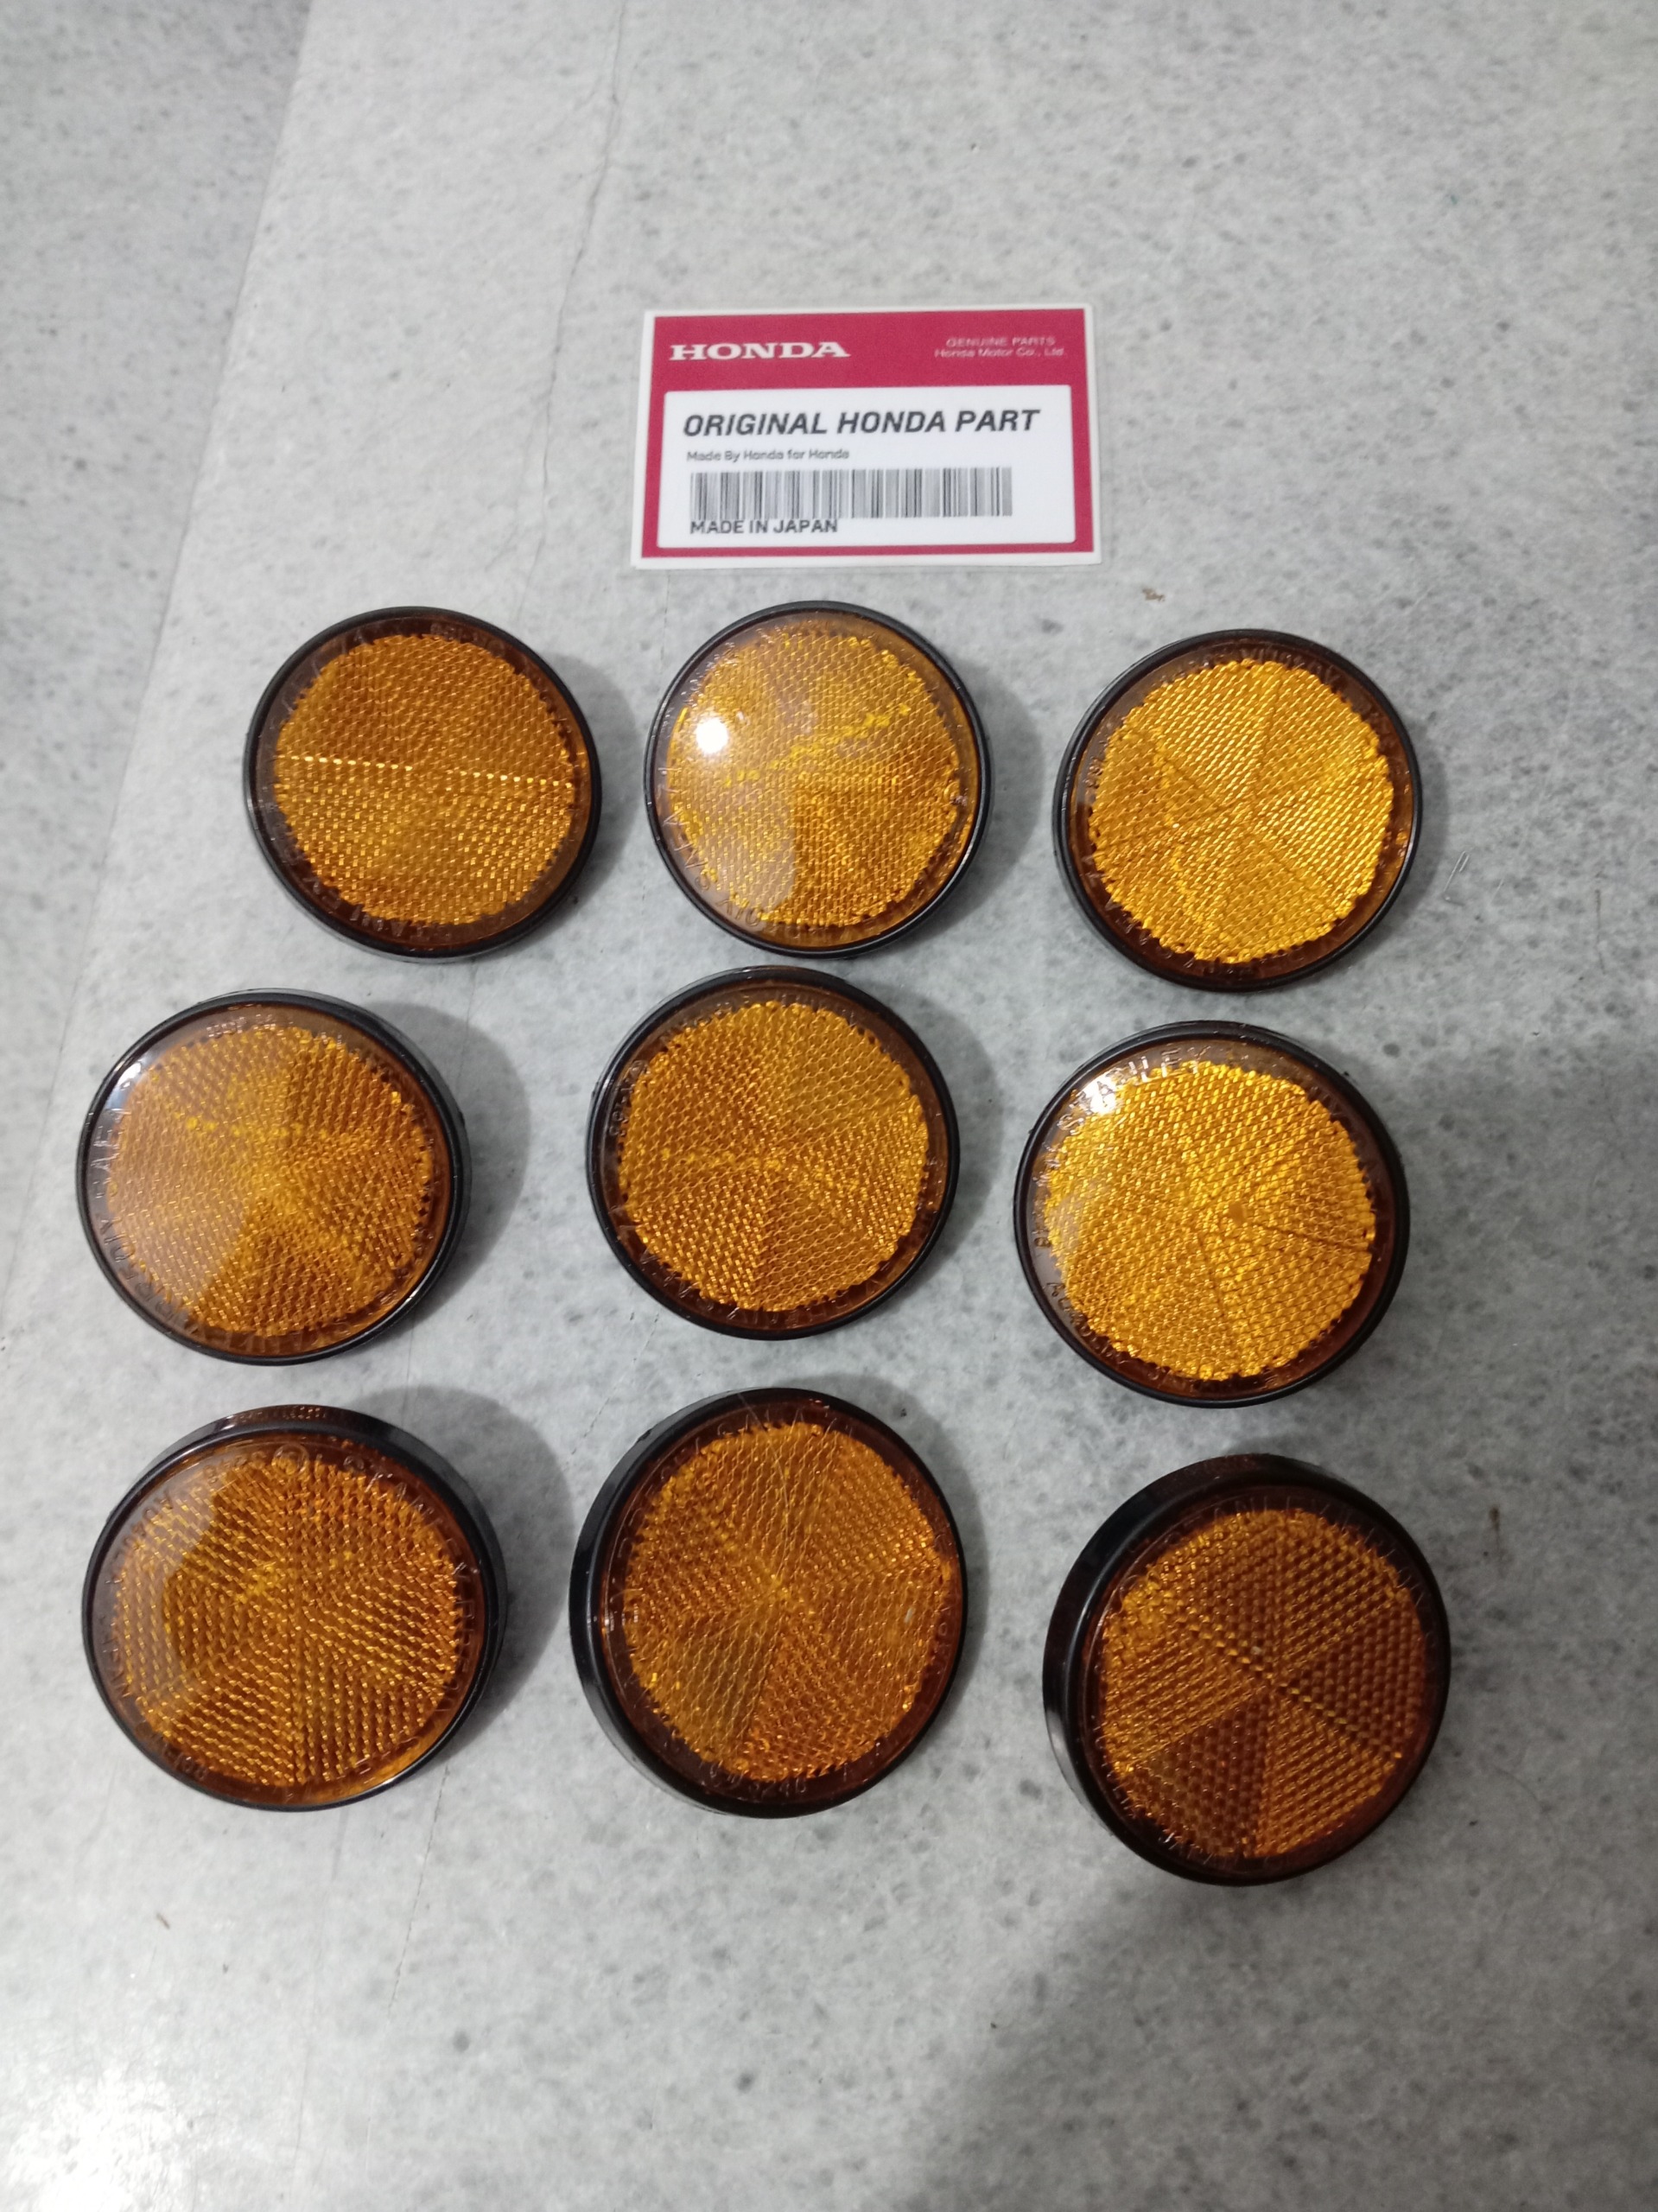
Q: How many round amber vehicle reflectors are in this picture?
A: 9